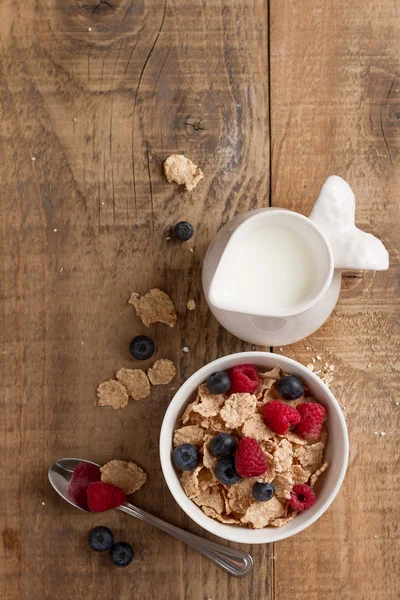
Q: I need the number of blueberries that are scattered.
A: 4